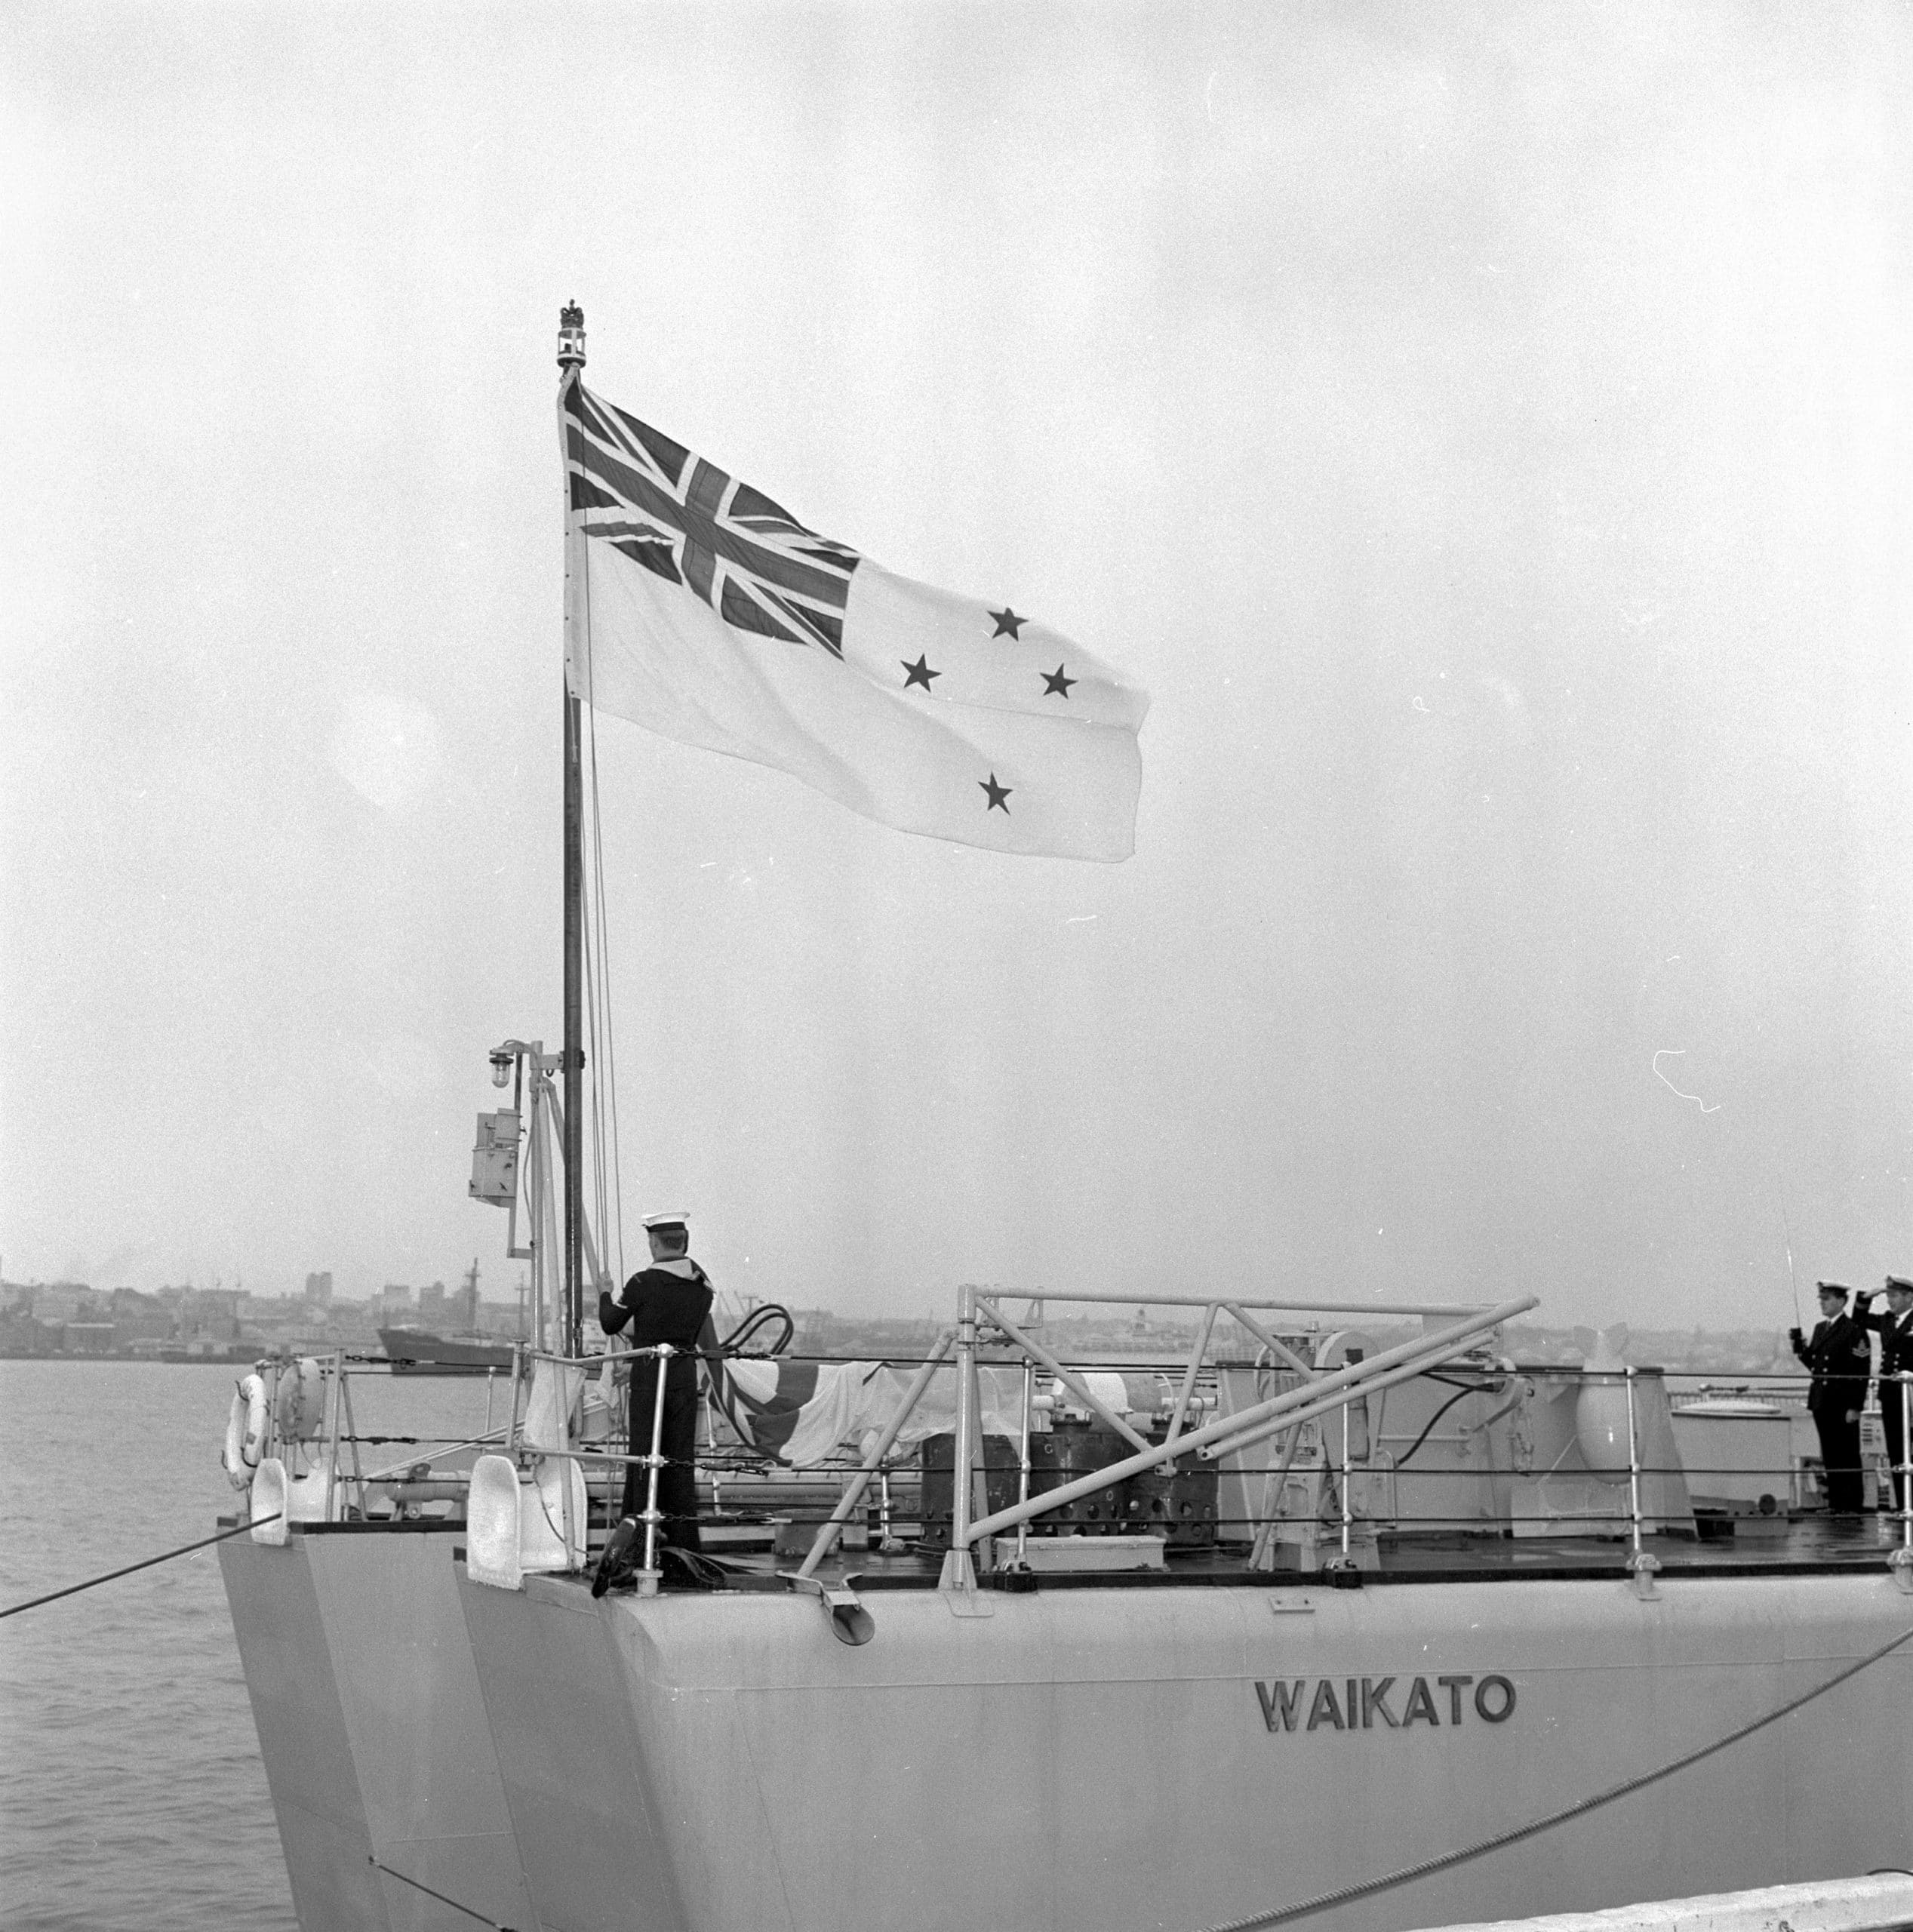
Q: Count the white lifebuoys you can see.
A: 1